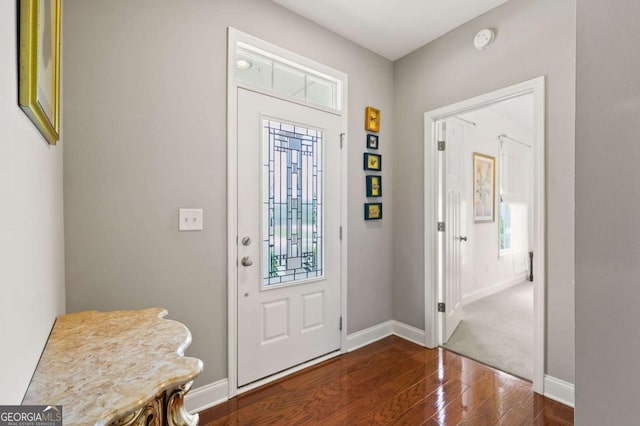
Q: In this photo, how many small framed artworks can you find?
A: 5